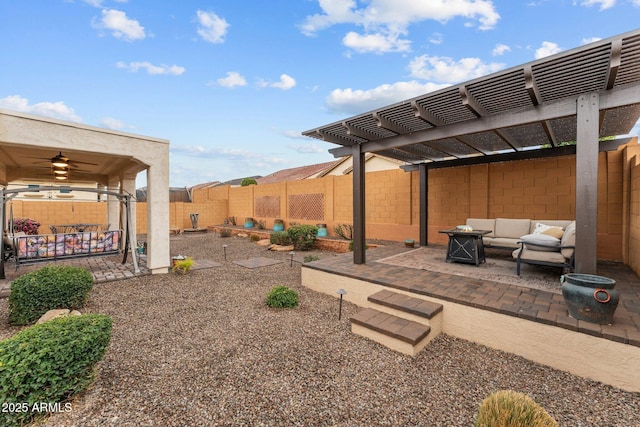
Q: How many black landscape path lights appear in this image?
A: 3